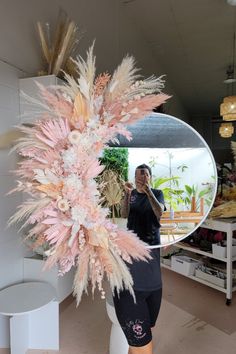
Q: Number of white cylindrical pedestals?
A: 1